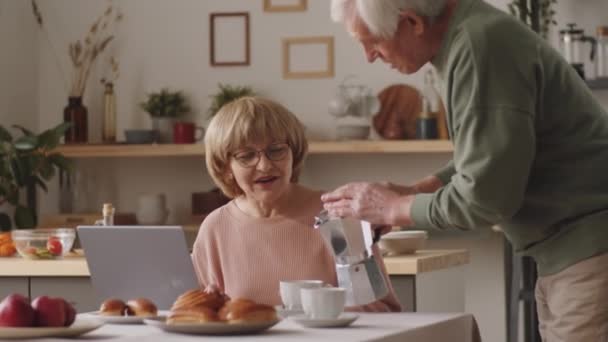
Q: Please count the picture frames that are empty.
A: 3